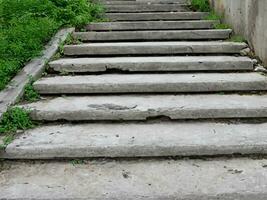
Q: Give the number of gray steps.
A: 11